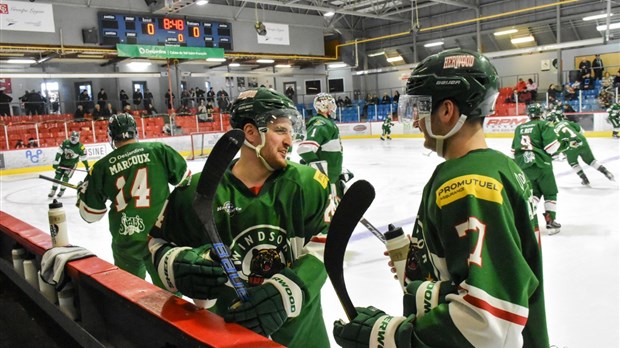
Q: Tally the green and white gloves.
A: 4